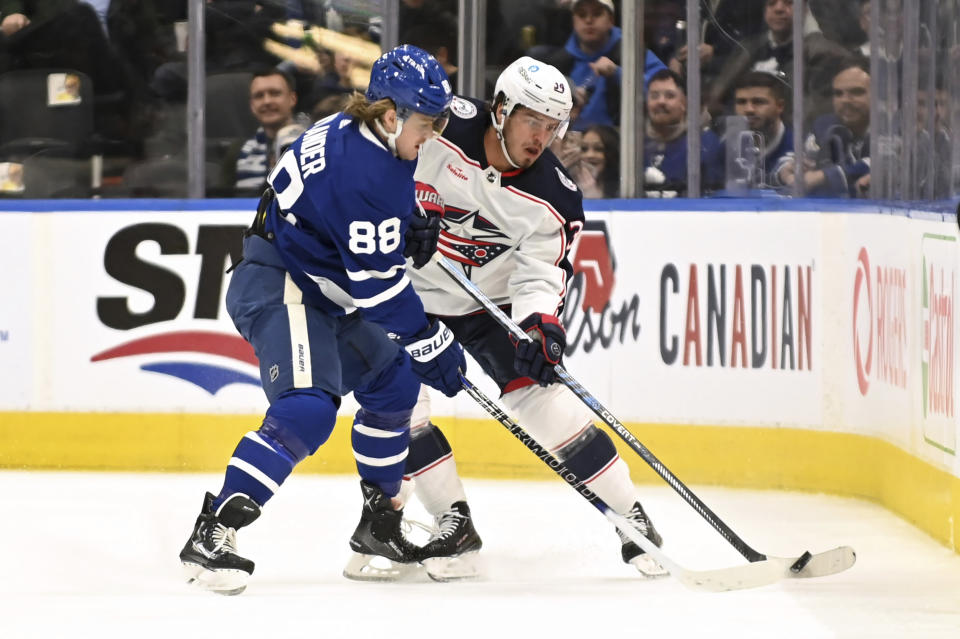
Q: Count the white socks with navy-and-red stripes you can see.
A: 2